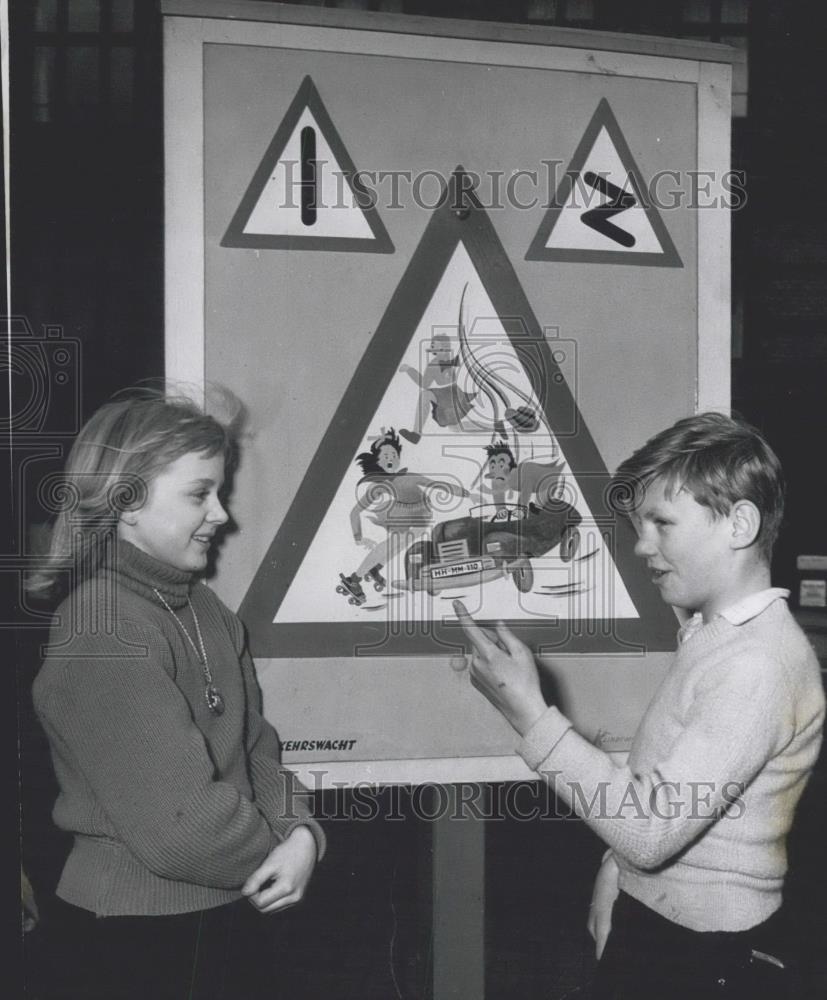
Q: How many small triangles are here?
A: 2